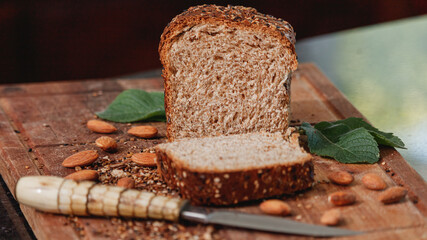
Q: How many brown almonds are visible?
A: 13